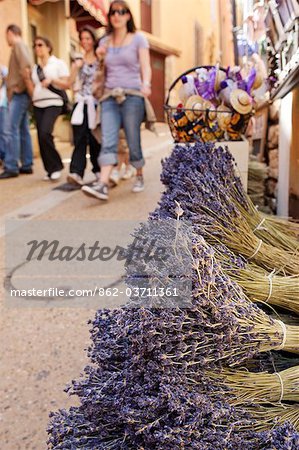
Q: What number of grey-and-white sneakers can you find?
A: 2